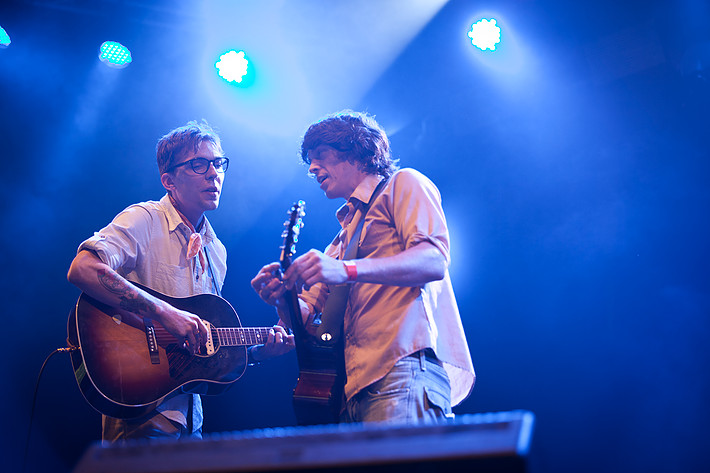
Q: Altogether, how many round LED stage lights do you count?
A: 4